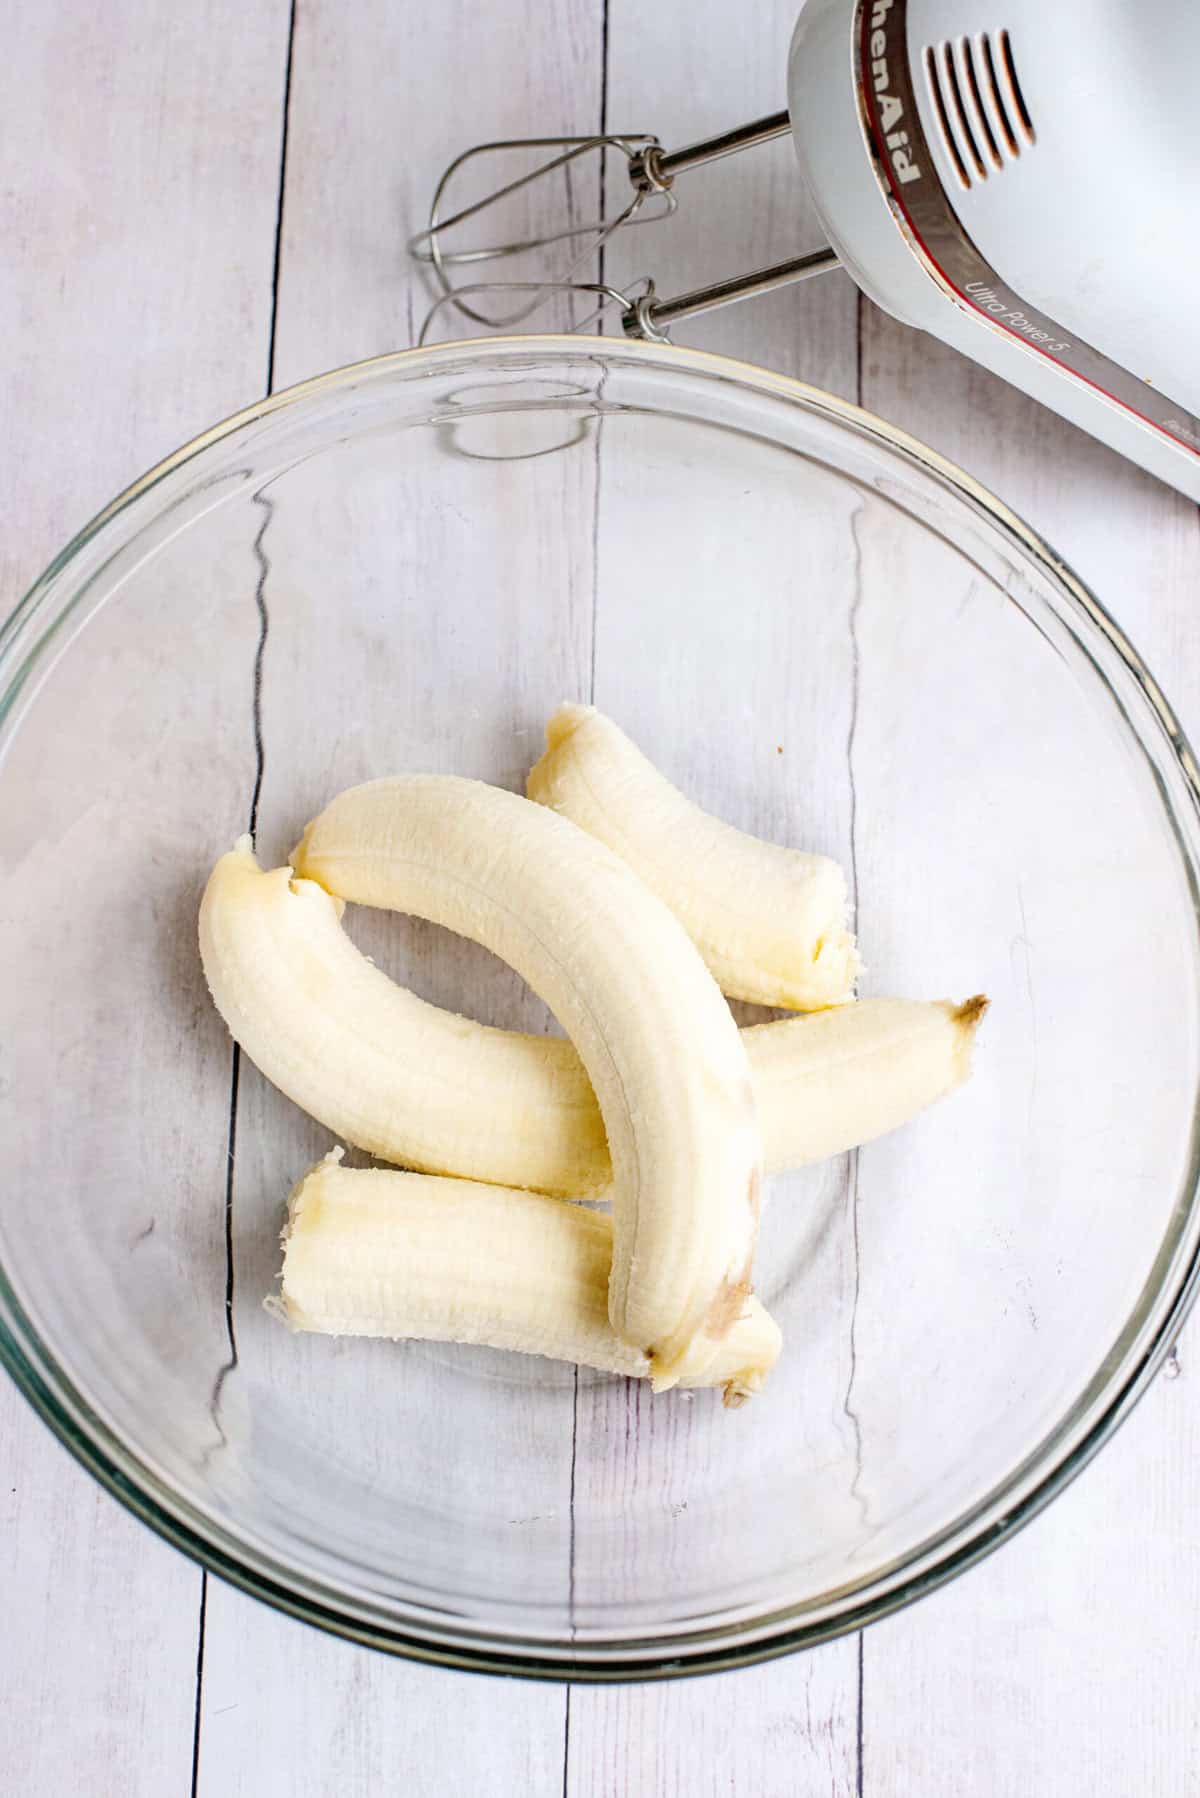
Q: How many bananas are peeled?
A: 3